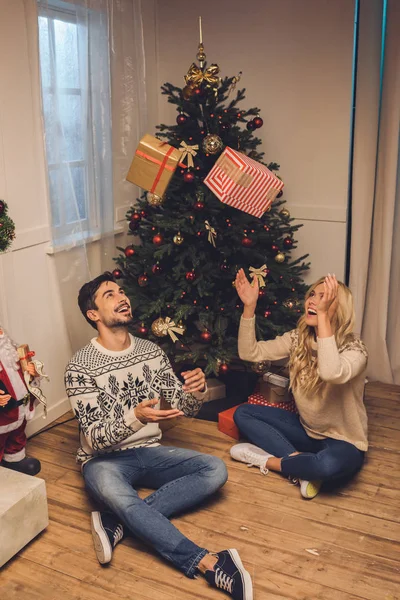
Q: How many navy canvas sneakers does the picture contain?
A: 2